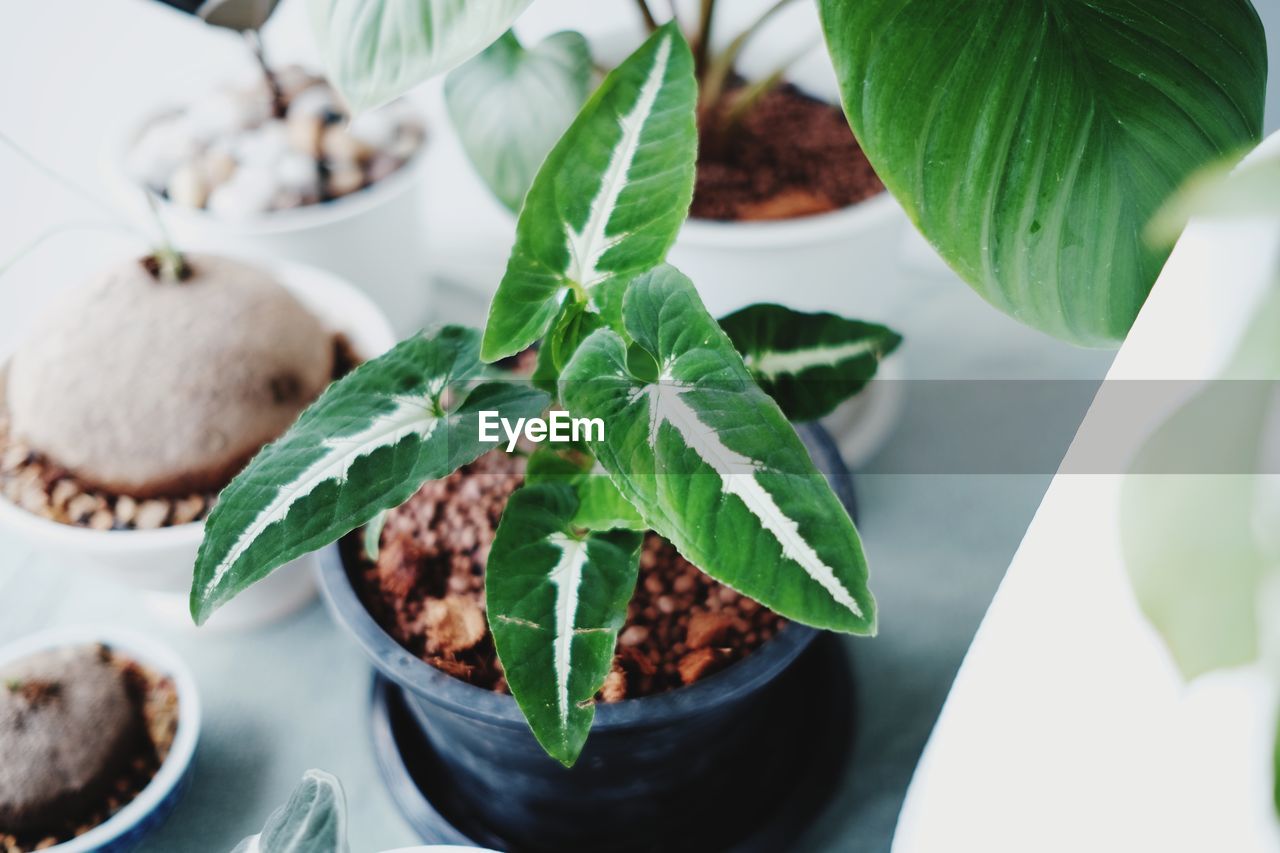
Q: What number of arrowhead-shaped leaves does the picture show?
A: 5